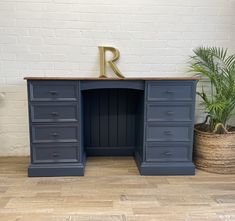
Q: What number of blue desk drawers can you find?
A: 8